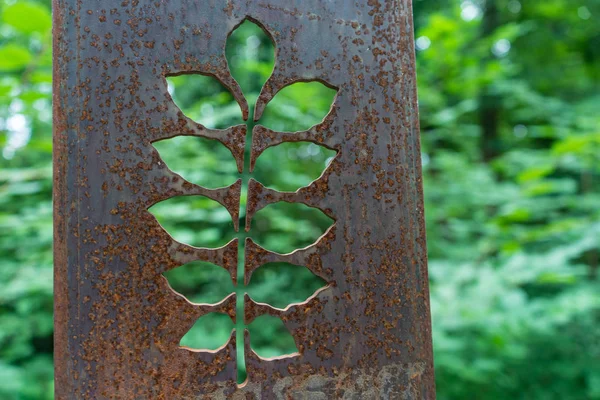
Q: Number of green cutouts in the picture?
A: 11